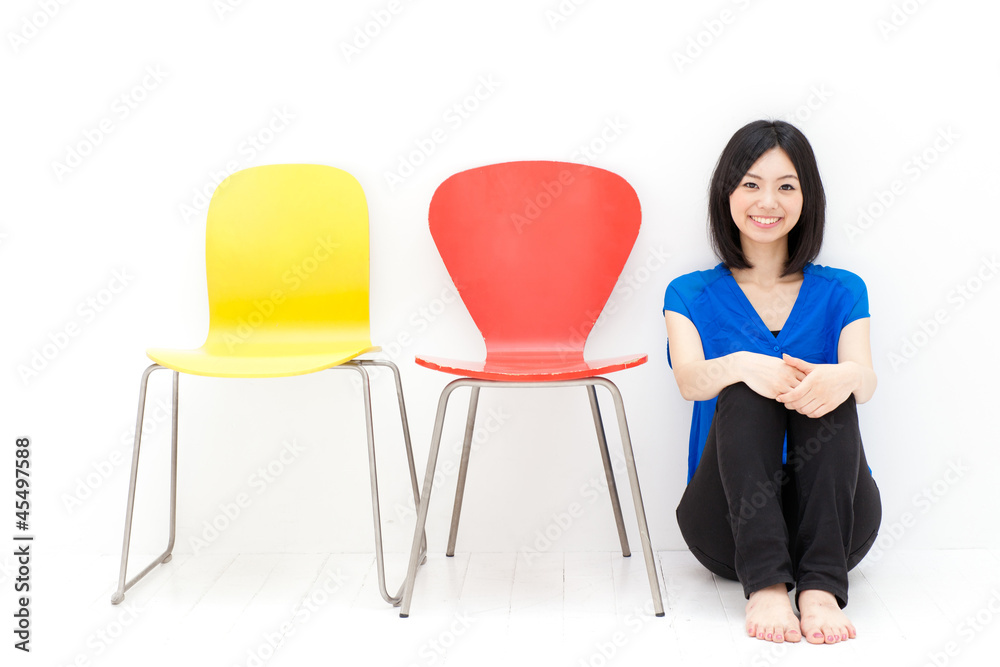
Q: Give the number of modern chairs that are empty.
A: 2